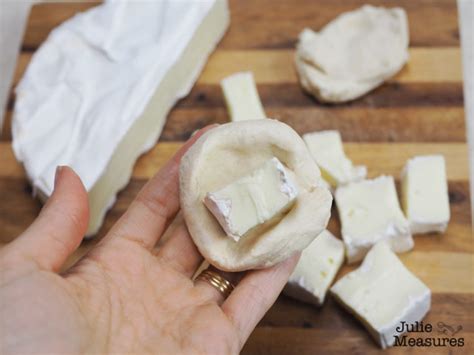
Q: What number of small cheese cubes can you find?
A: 7